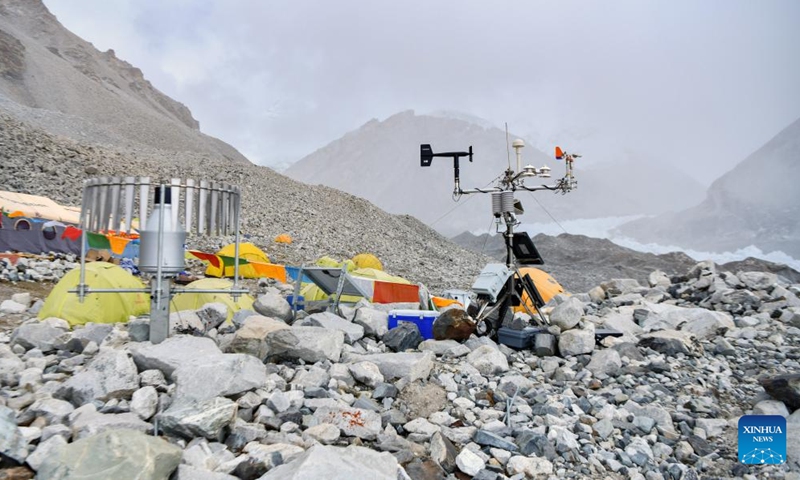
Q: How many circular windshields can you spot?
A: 1